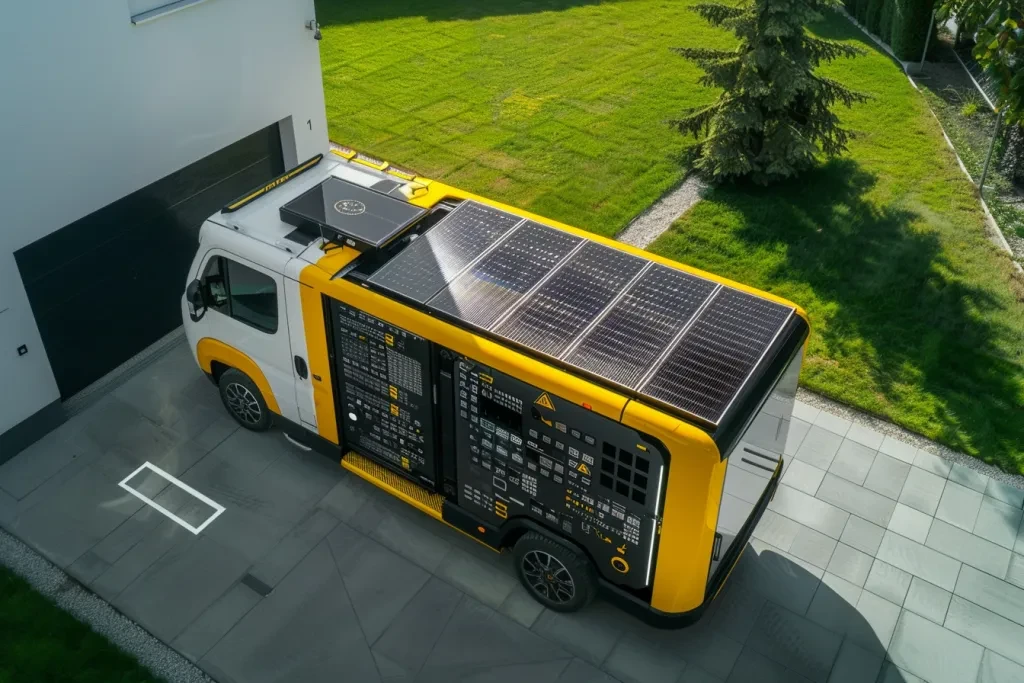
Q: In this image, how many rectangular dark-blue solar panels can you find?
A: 5